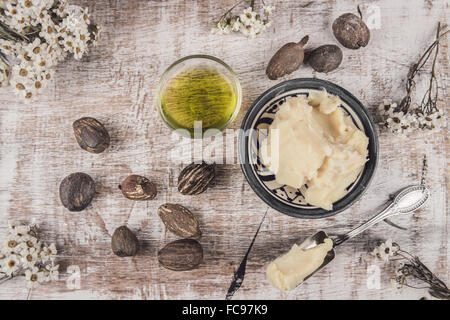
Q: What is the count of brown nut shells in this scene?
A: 10